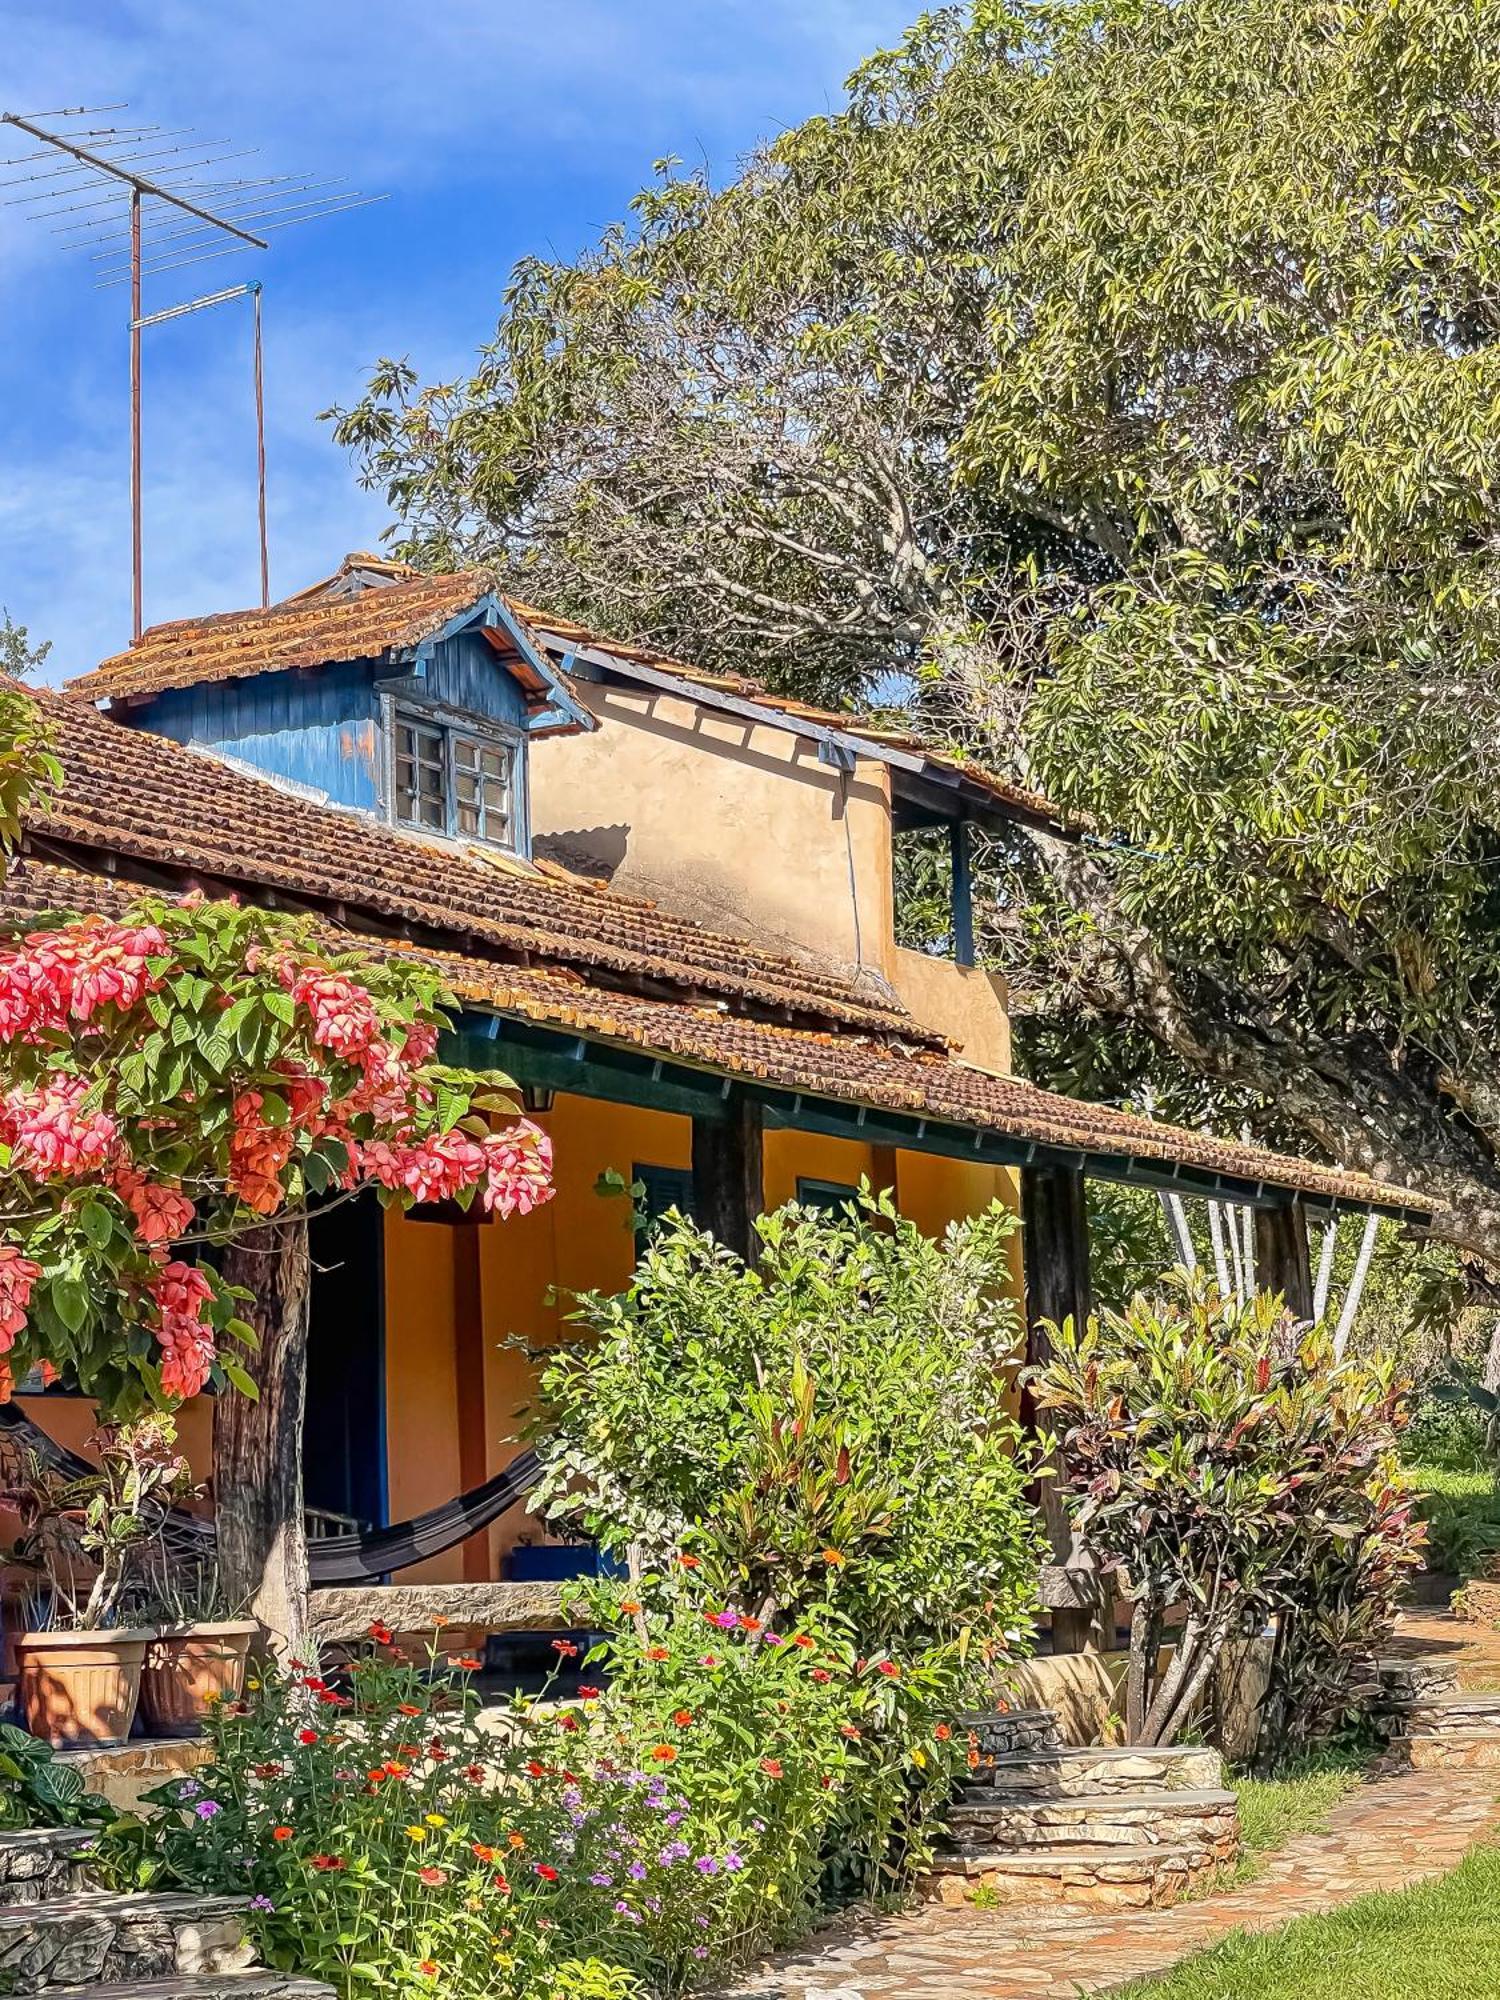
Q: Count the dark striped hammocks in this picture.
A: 1